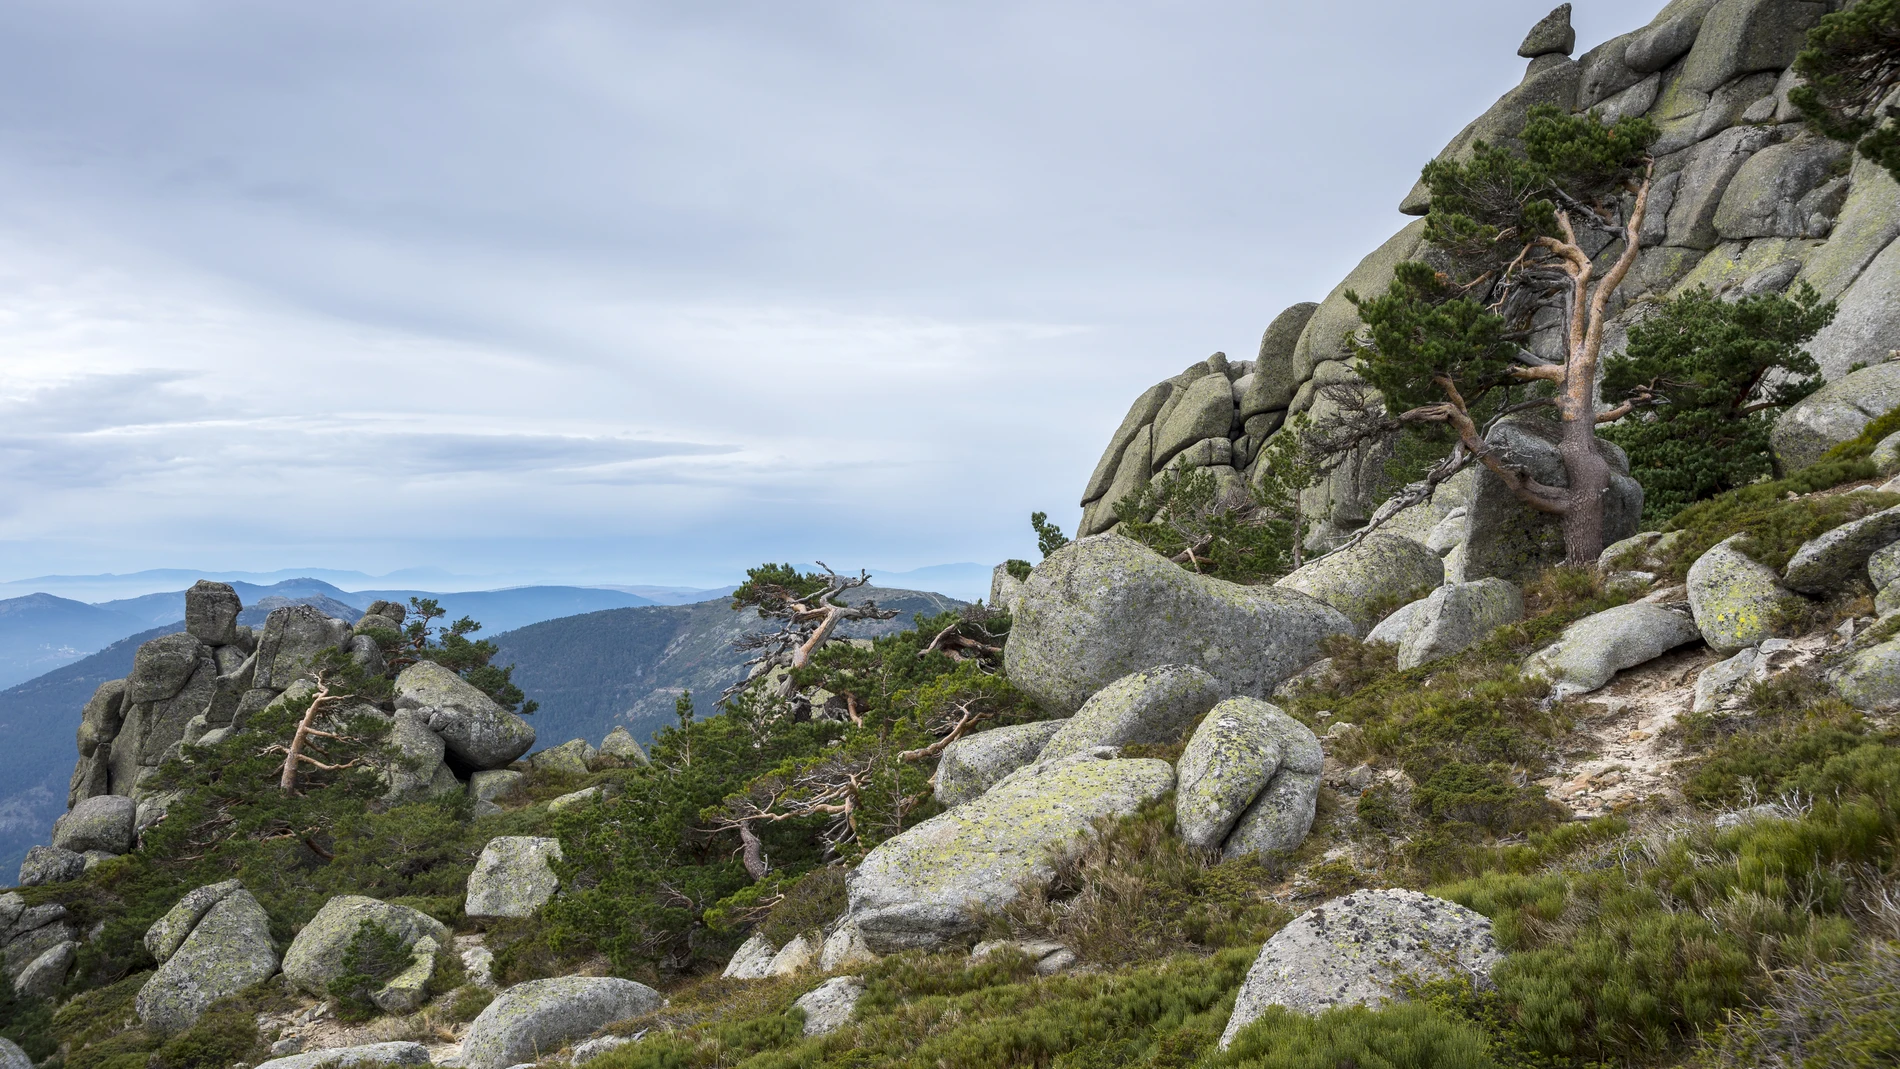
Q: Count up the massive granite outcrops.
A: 2